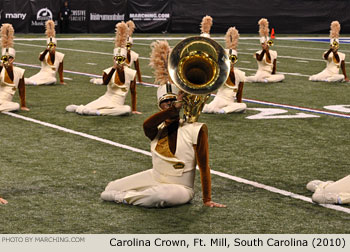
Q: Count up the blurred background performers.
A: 8